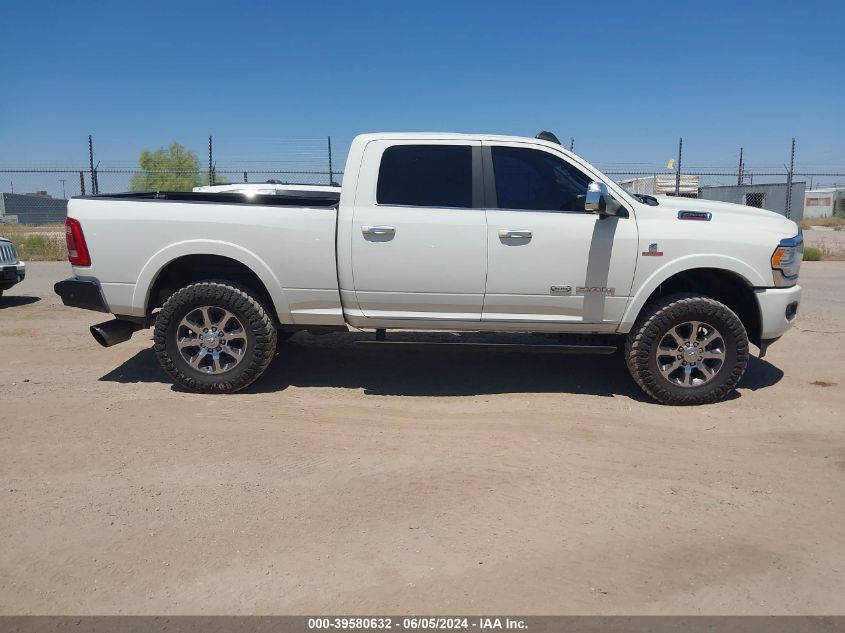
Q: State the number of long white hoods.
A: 1